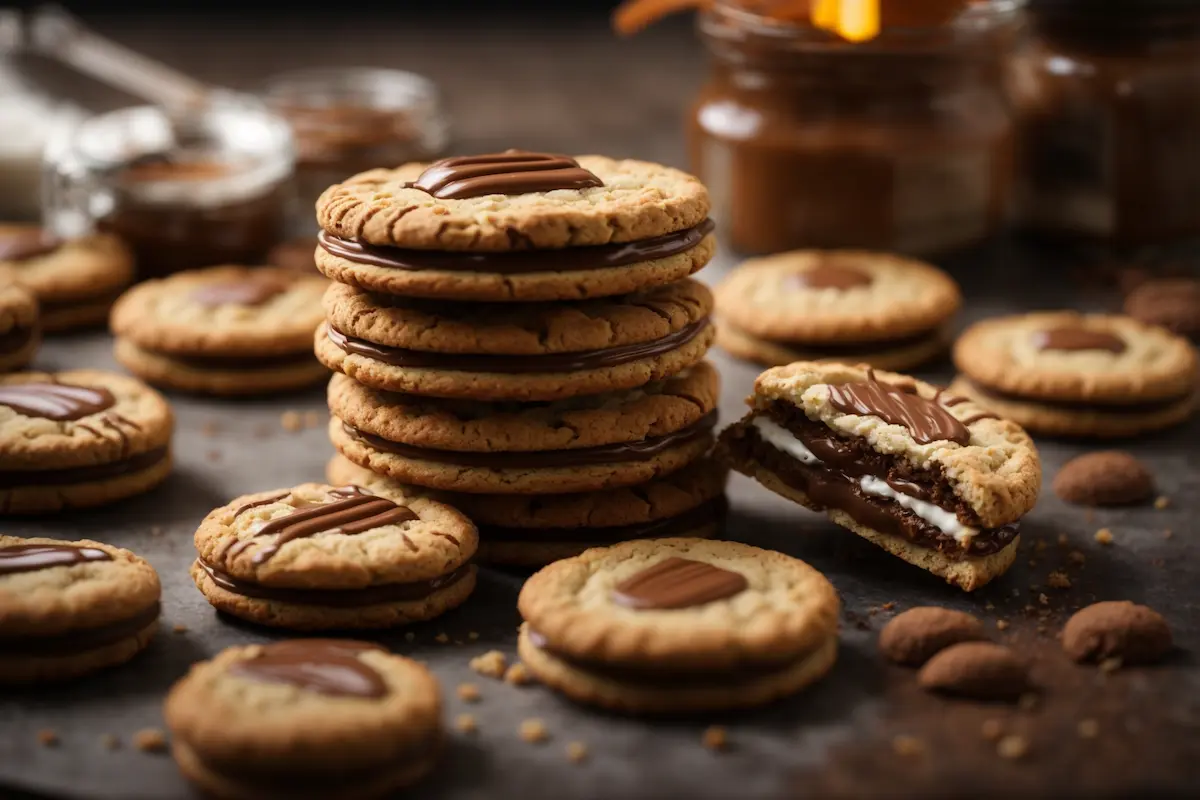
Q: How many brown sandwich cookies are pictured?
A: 15